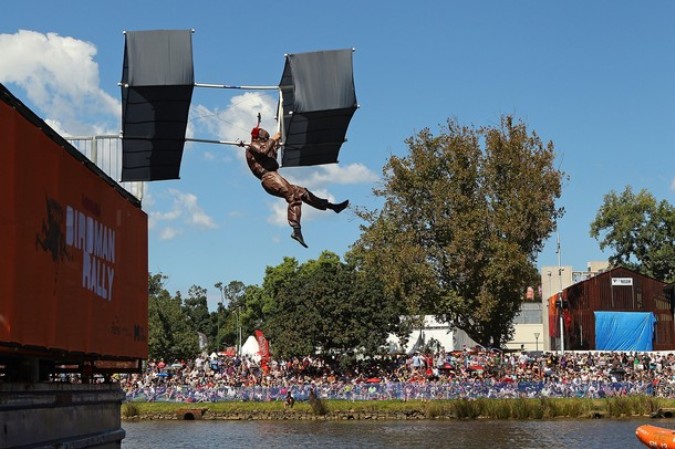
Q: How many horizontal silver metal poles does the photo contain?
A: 2